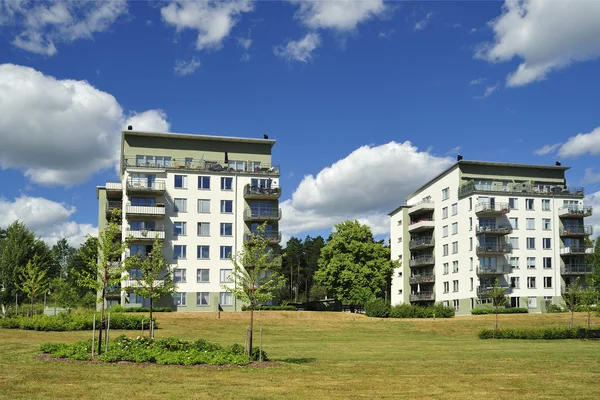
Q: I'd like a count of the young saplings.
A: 7